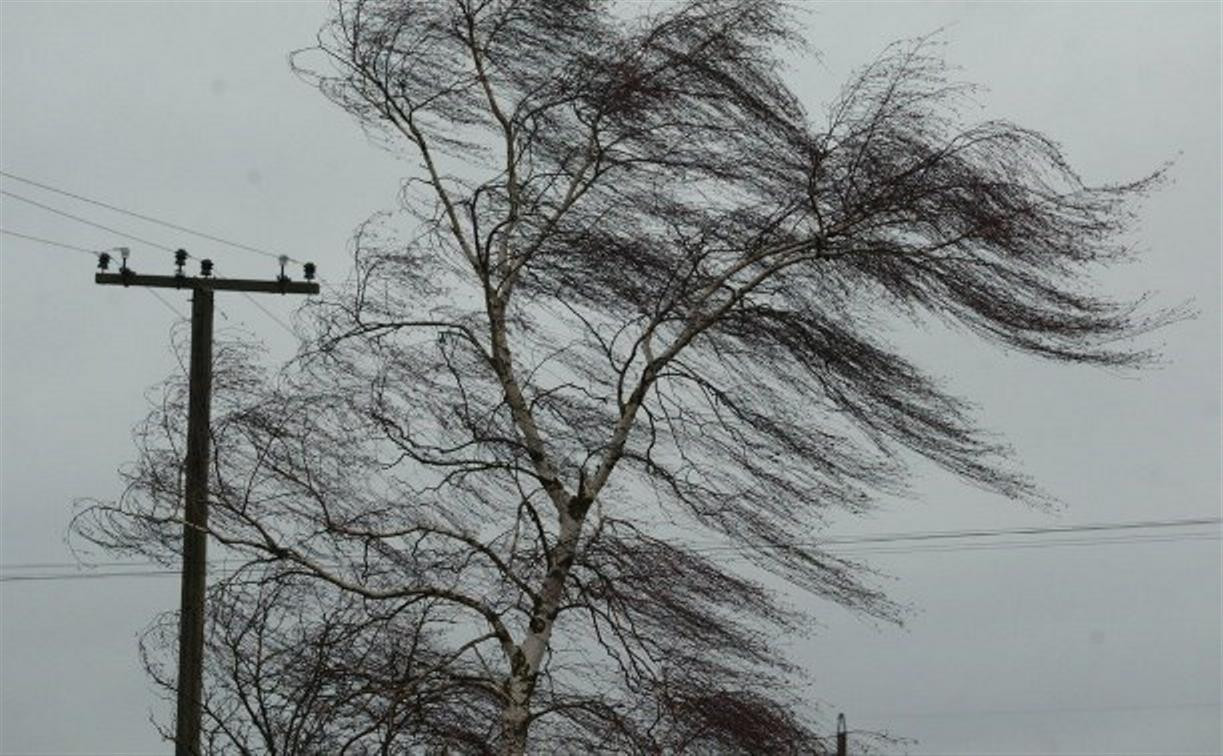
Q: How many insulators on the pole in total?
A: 6